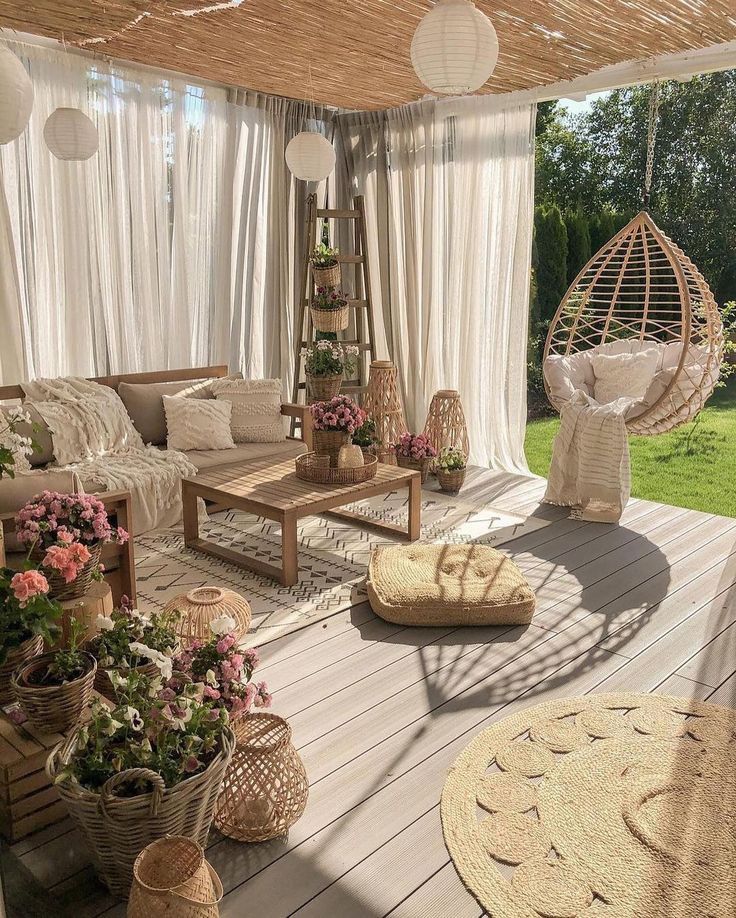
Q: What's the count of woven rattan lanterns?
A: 5